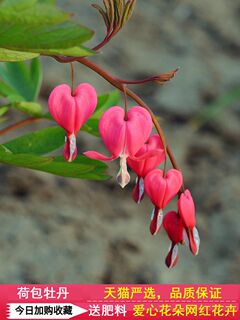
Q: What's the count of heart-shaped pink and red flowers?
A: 6